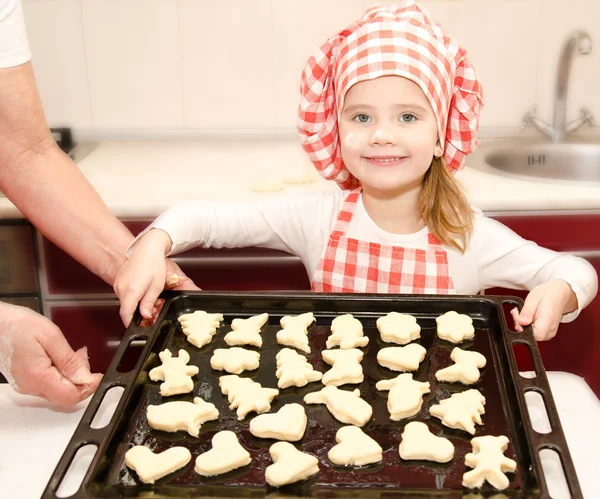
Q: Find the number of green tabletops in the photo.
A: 0